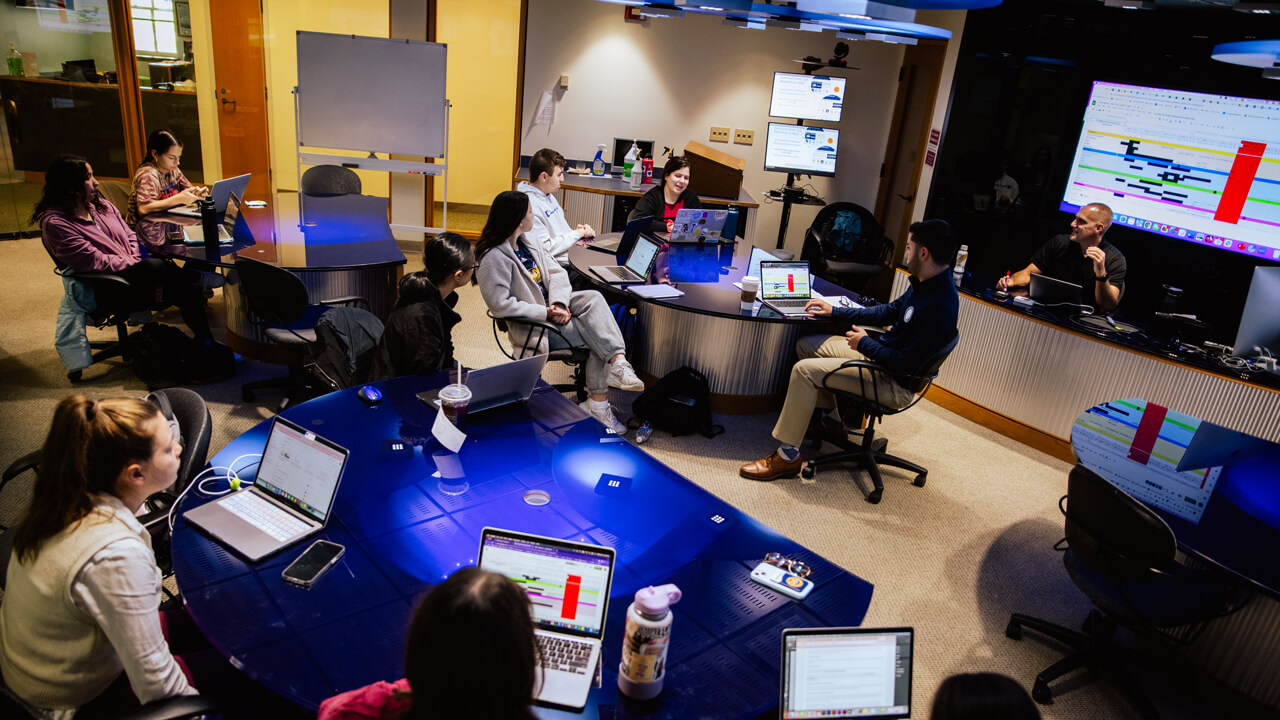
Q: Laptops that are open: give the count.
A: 11